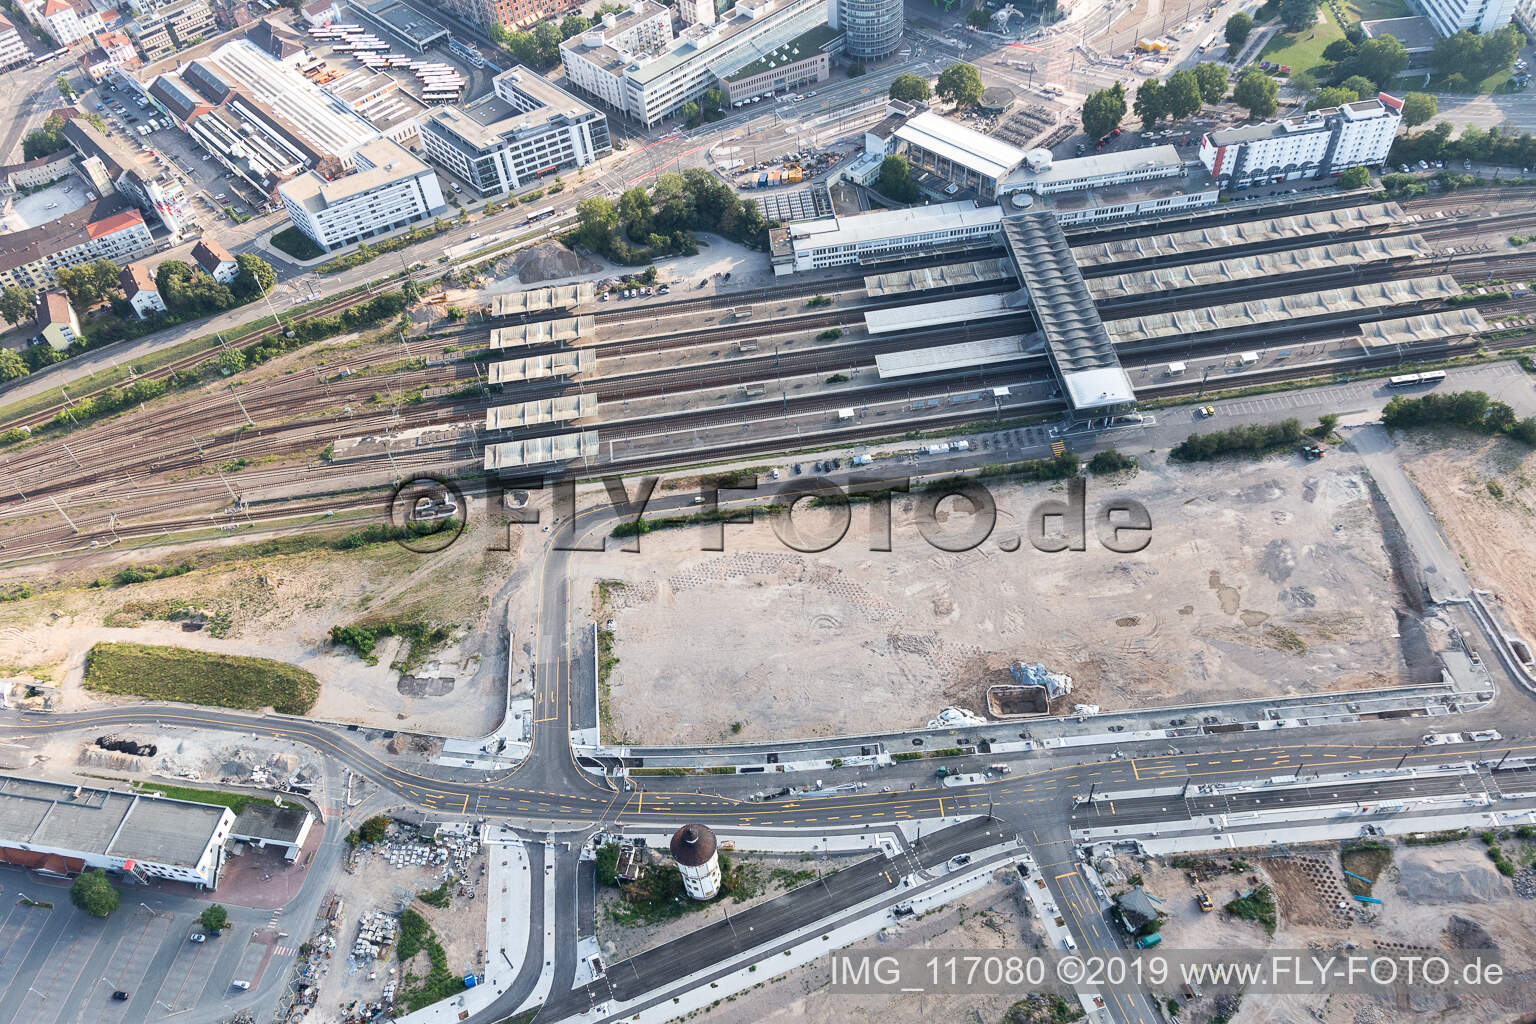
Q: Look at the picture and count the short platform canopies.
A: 5